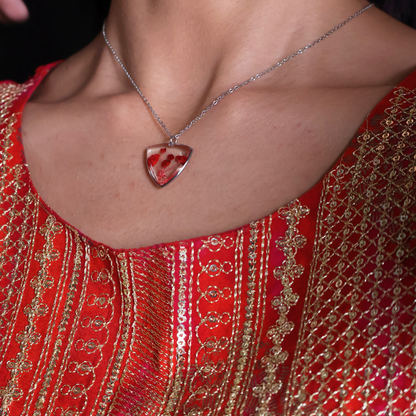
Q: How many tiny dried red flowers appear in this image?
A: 5